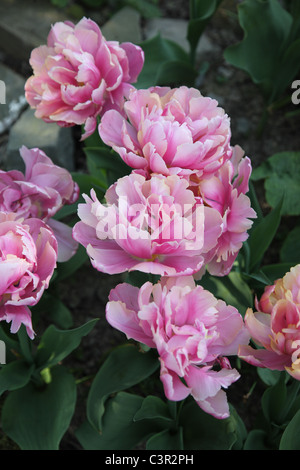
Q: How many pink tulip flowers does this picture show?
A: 8